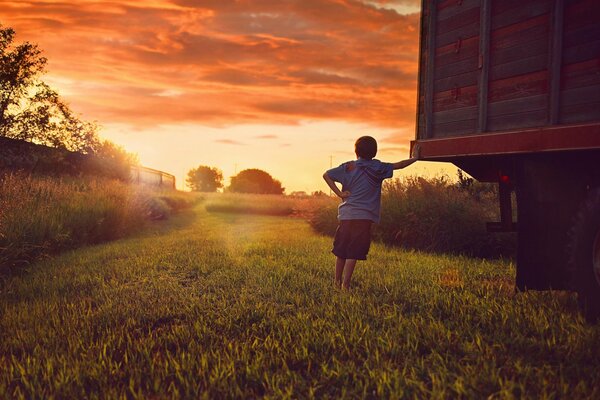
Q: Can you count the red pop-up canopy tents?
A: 0